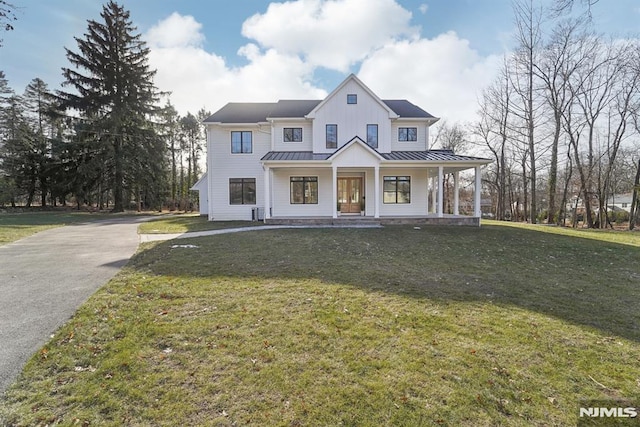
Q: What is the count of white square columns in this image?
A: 7